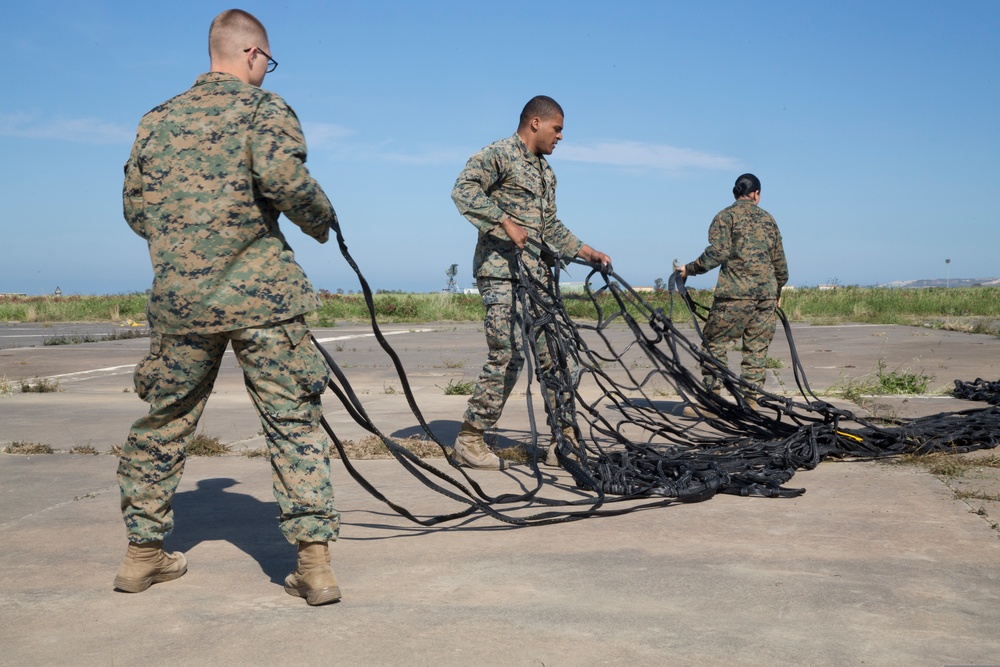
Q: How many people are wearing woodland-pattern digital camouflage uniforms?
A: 3